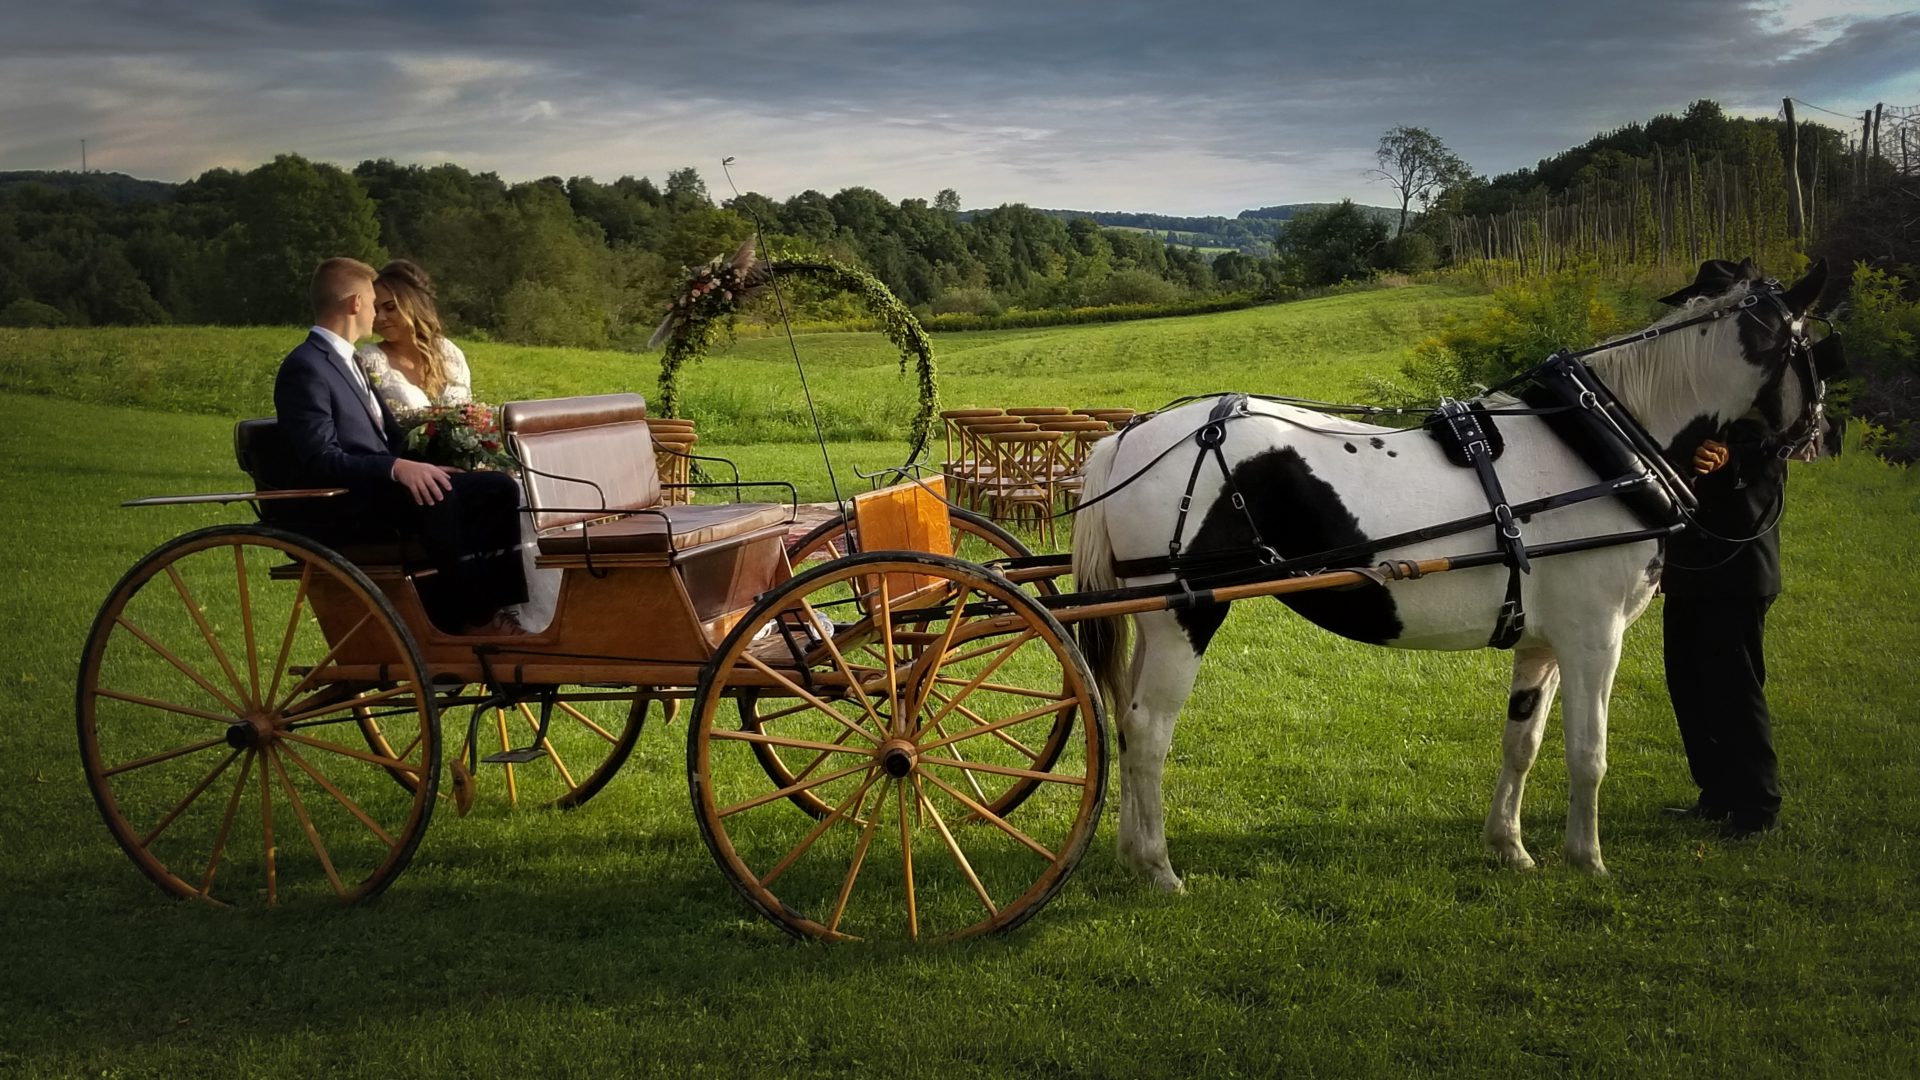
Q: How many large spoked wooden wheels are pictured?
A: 4